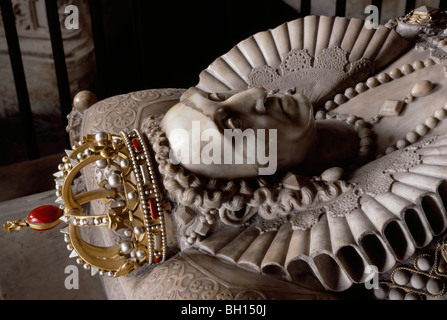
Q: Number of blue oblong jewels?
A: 0